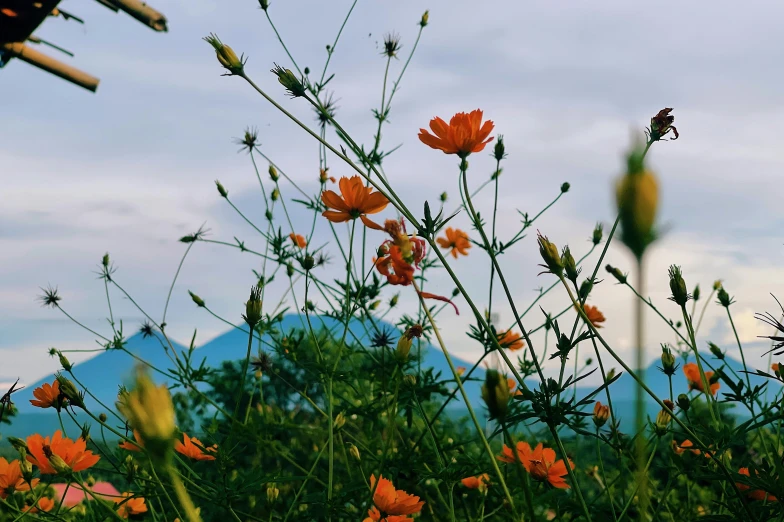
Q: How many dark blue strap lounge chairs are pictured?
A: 0